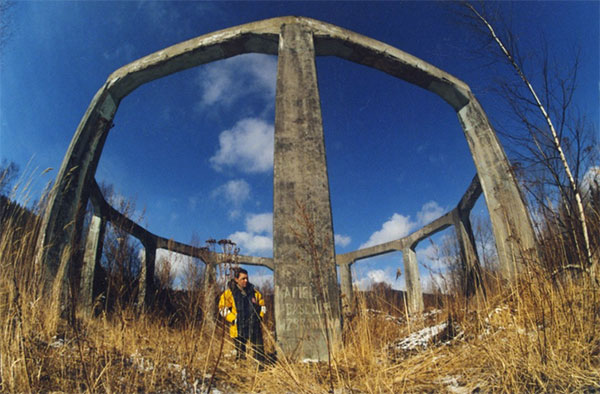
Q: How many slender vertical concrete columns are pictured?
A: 9